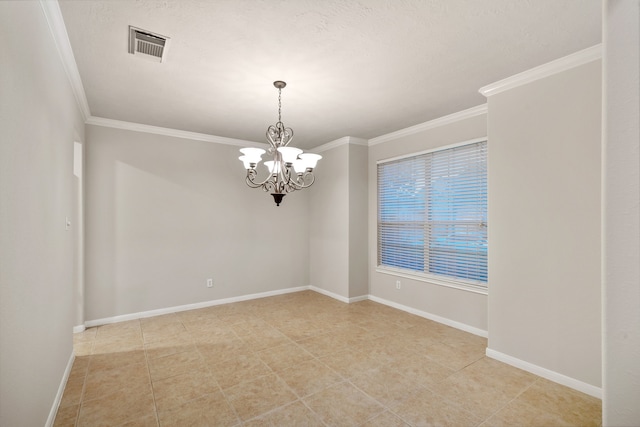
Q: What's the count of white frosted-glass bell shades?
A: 6